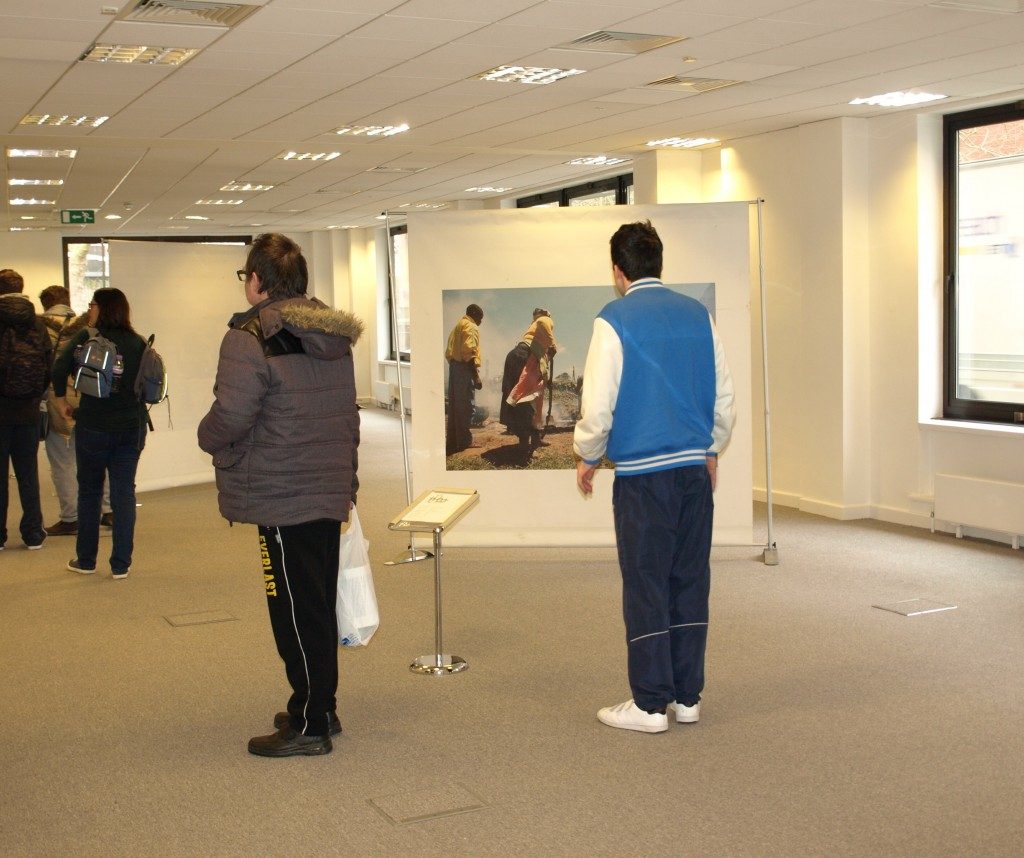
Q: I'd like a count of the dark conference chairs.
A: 0